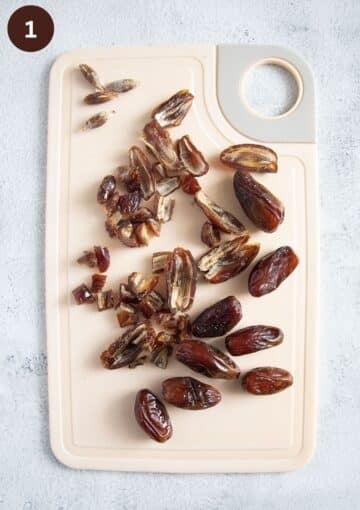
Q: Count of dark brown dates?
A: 8